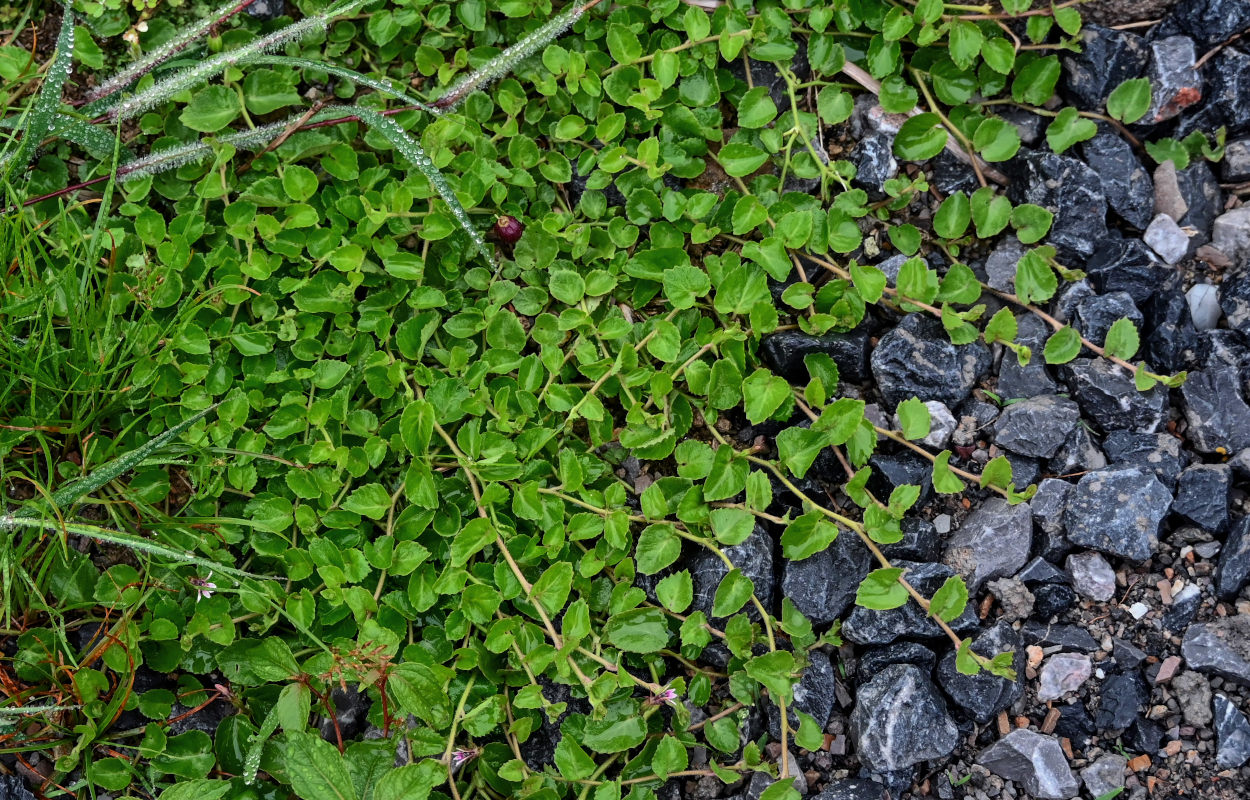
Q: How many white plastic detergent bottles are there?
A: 0